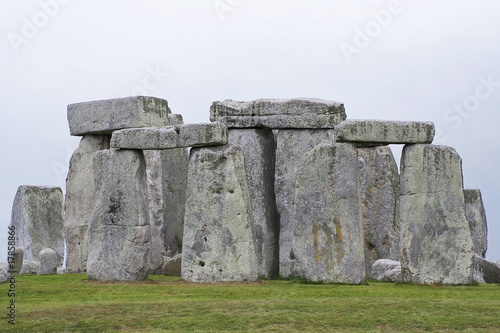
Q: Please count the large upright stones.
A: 11